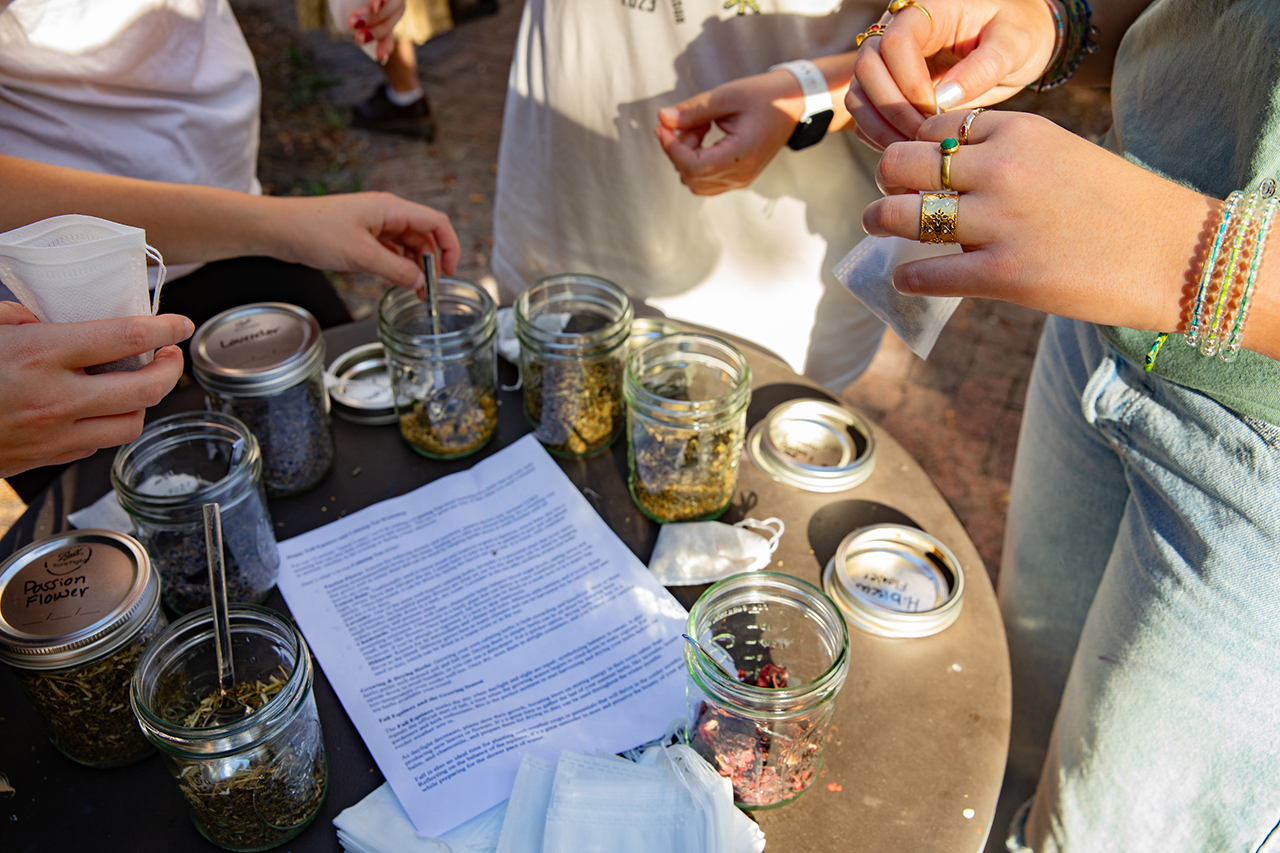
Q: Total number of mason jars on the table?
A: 8